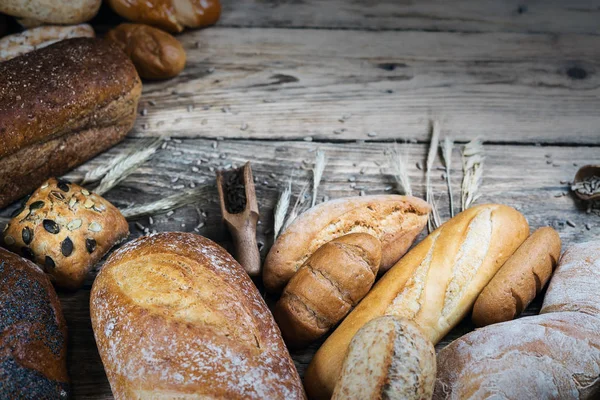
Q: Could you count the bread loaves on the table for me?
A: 15